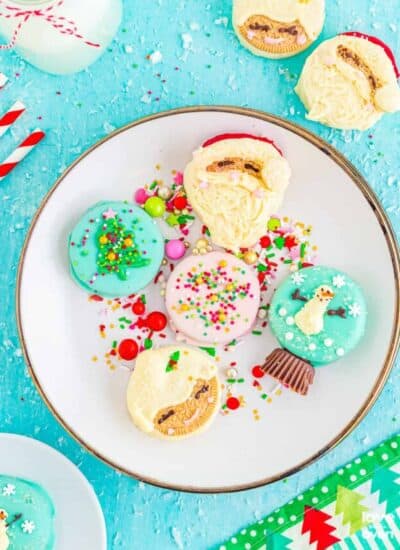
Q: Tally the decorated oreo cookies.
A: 8